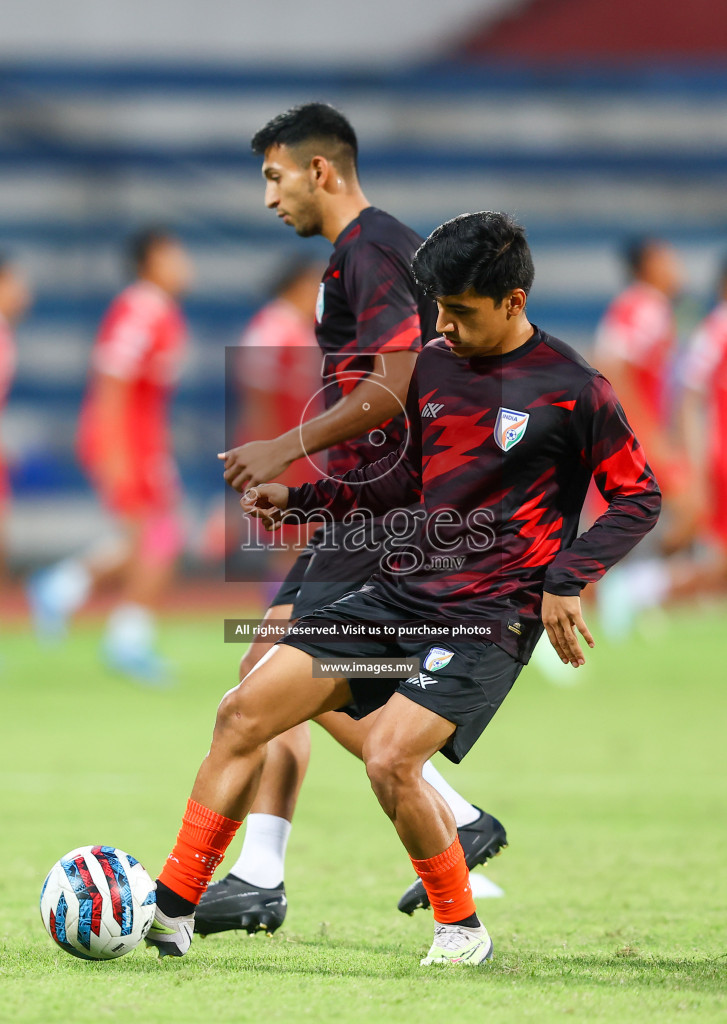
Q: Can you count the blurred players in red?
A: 5